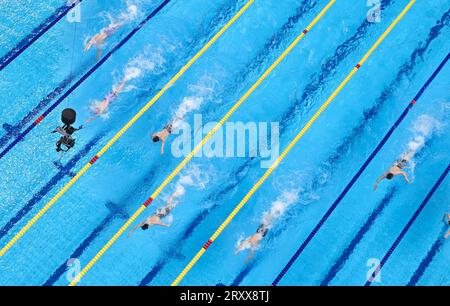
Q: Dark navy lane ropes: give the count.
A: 4